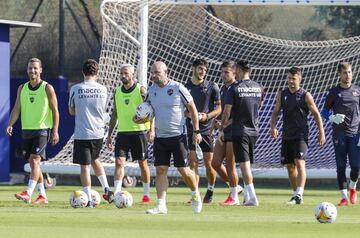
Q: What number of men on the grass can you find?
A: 9